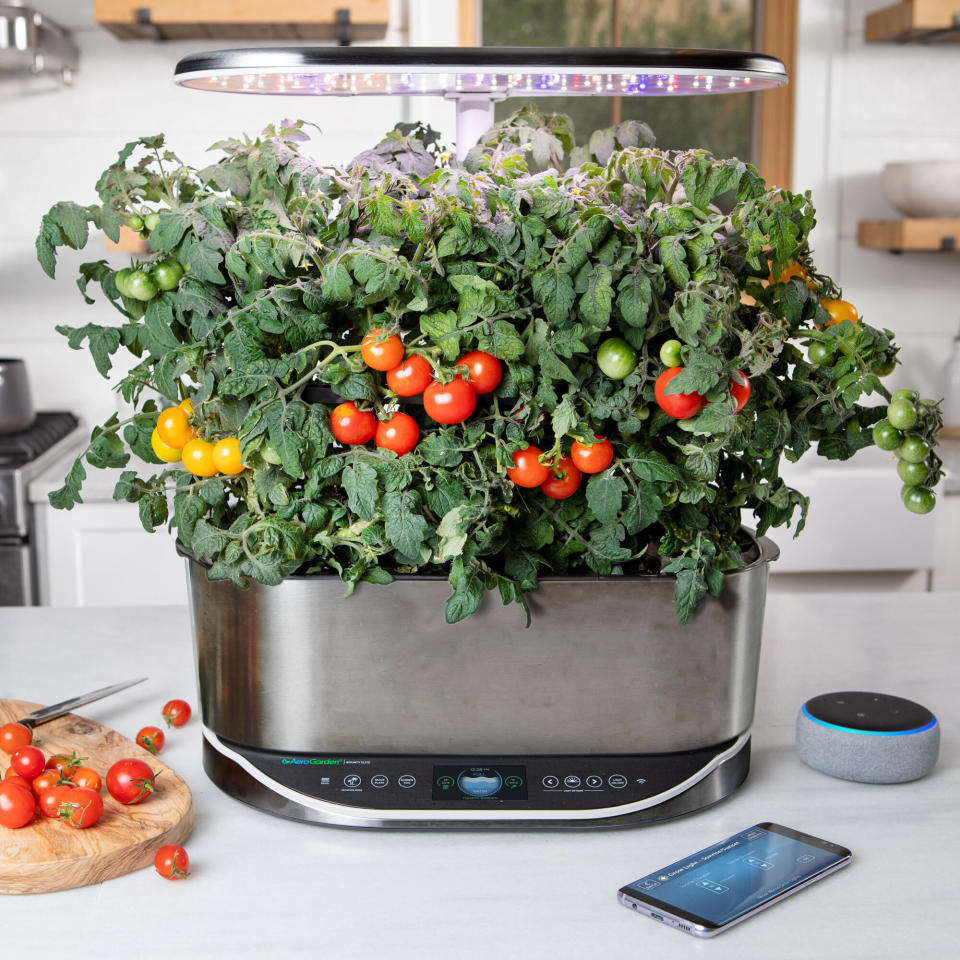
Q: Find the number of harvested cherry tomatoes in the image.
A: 14